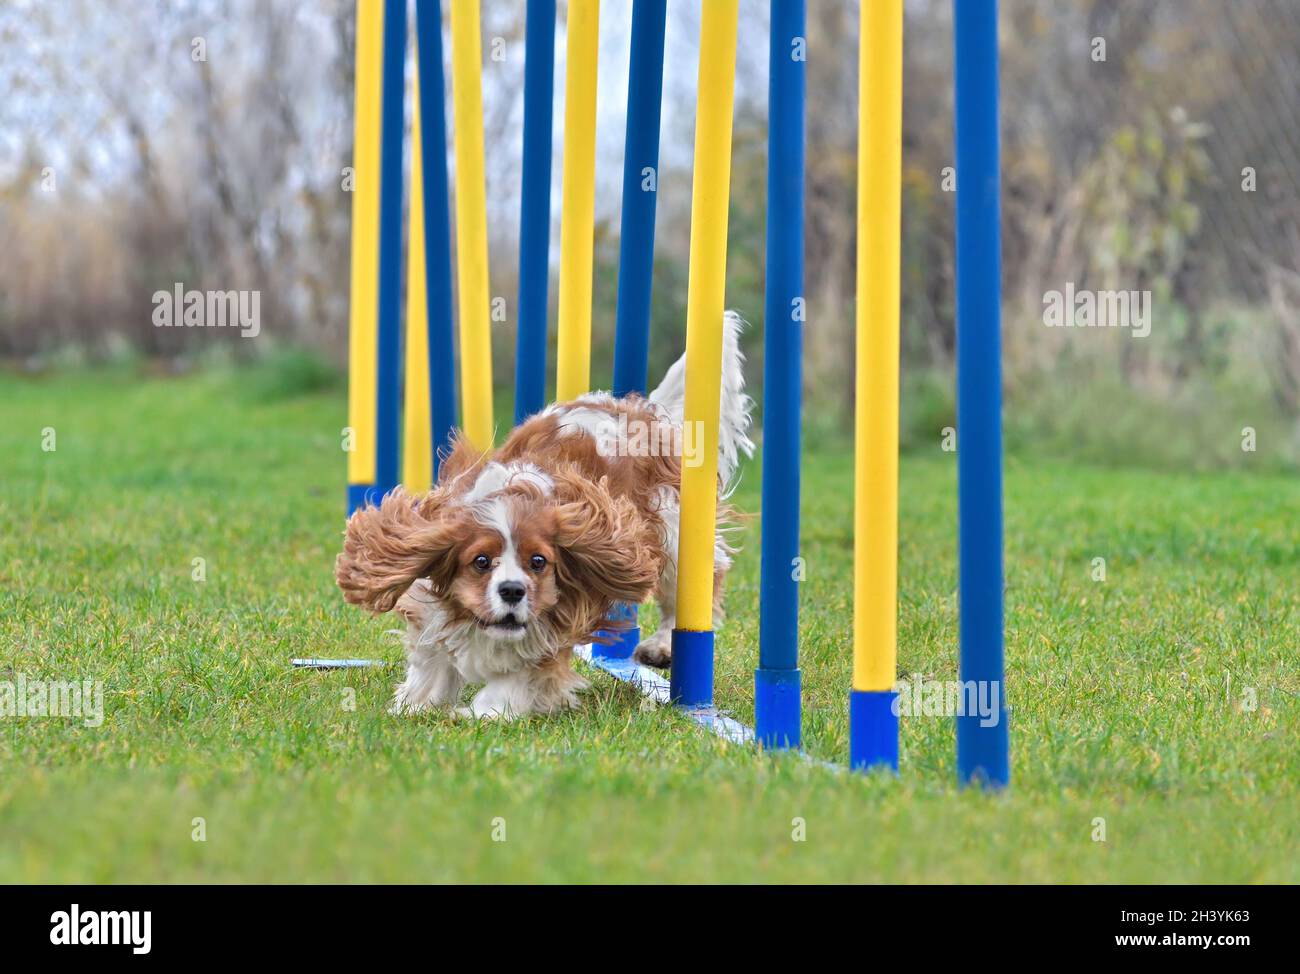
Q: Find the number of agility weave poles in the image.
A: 12